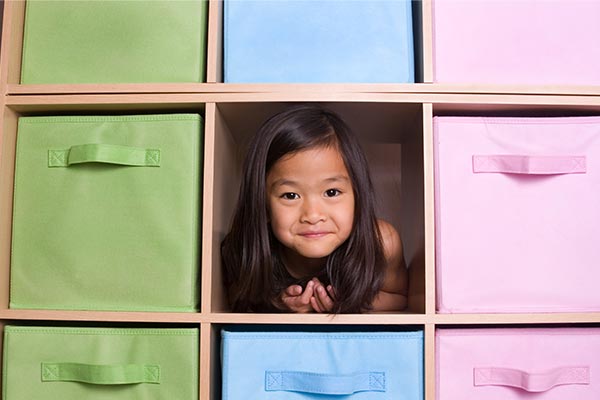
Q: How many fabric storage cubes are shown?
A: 8